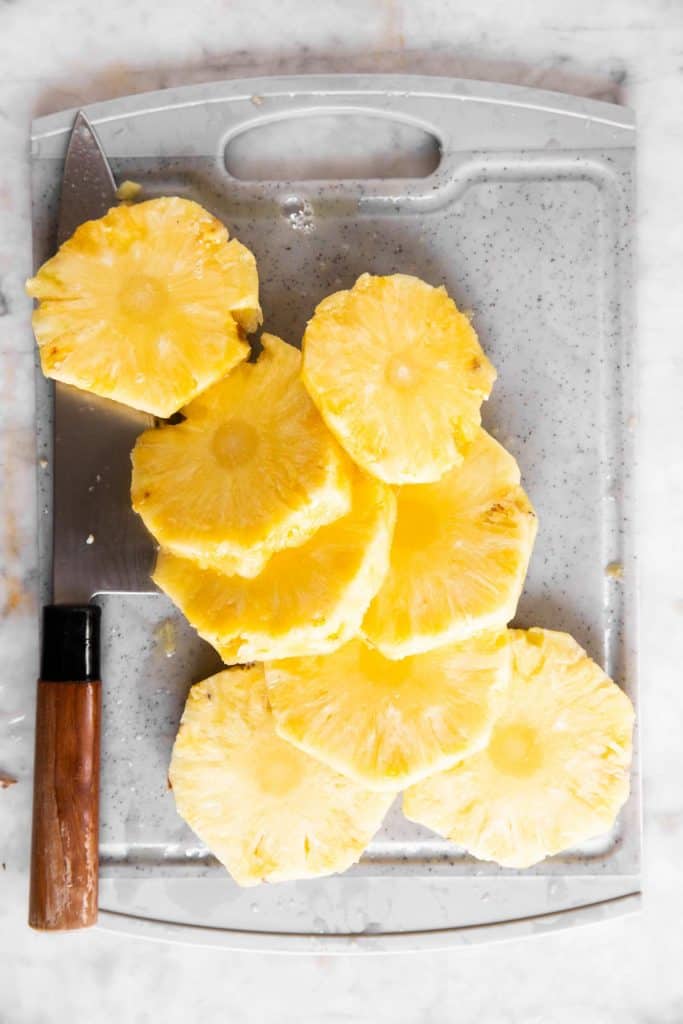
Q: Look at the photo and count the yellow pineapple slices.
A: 8